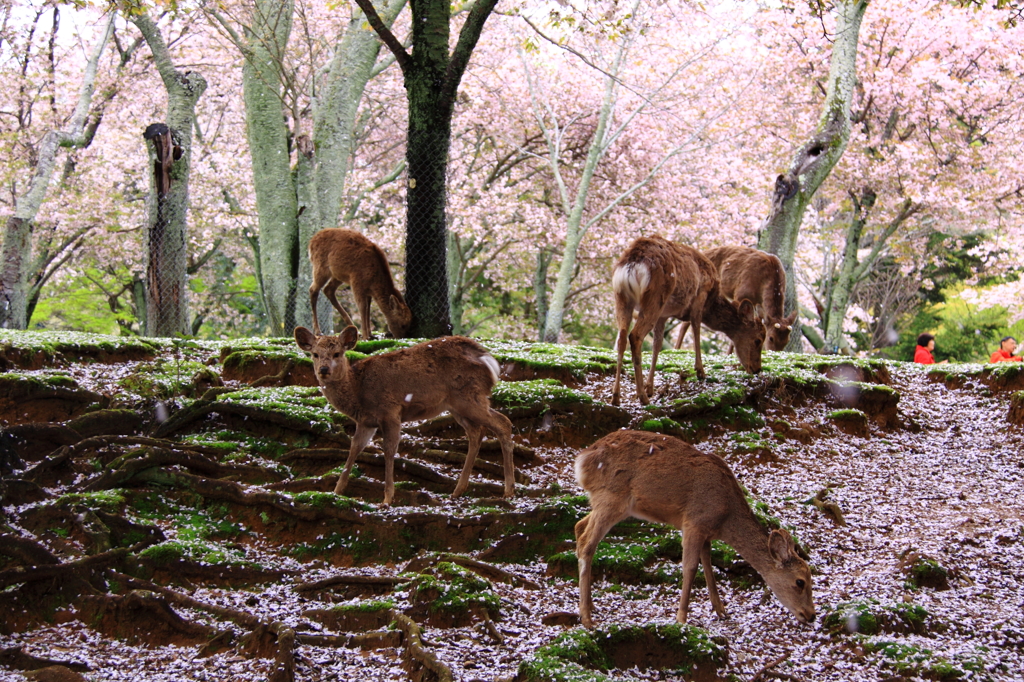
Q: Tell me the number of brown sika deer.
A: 5